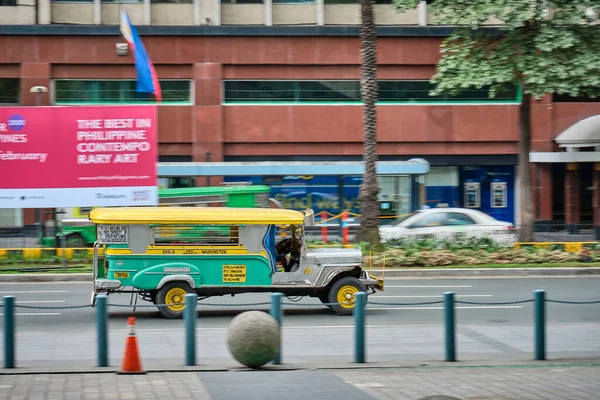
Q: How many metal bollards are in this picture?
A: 7